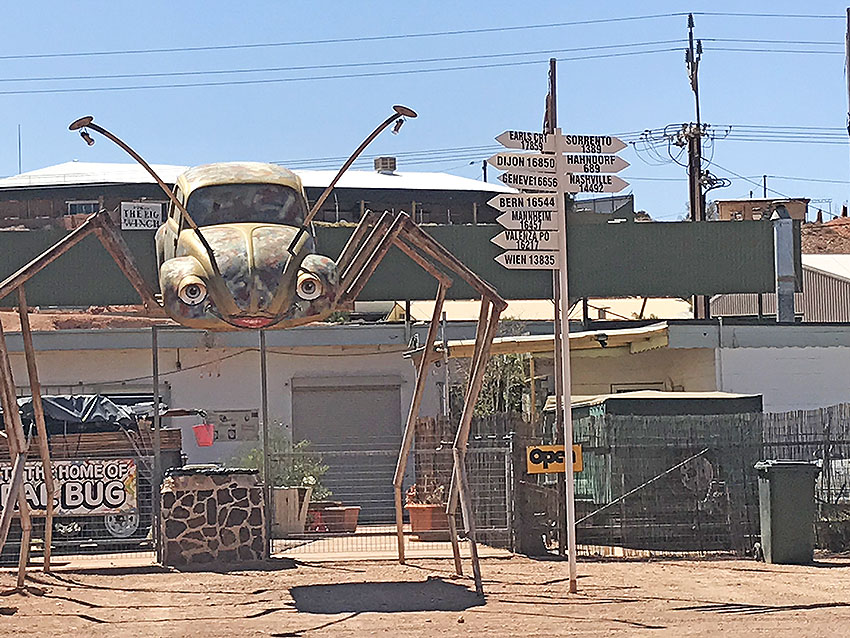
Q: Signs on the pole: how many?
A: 10